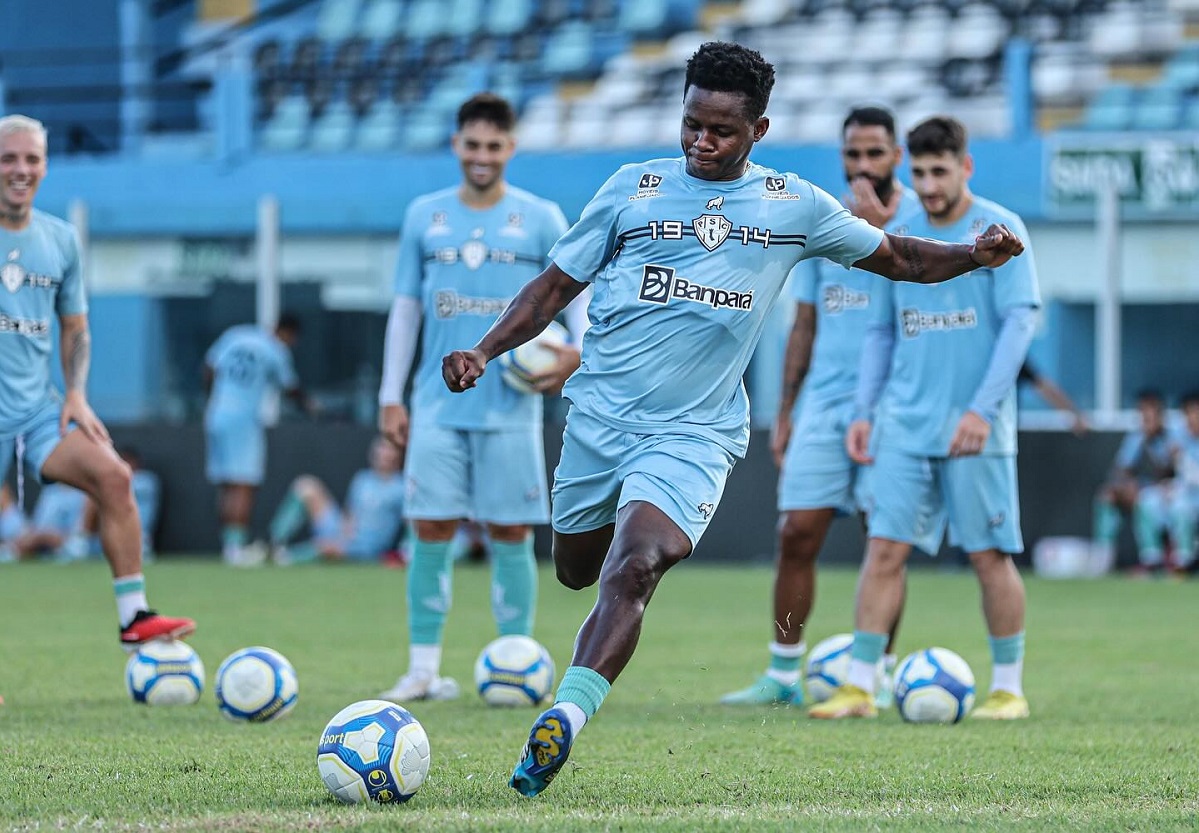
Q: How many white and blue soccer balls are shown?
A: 7